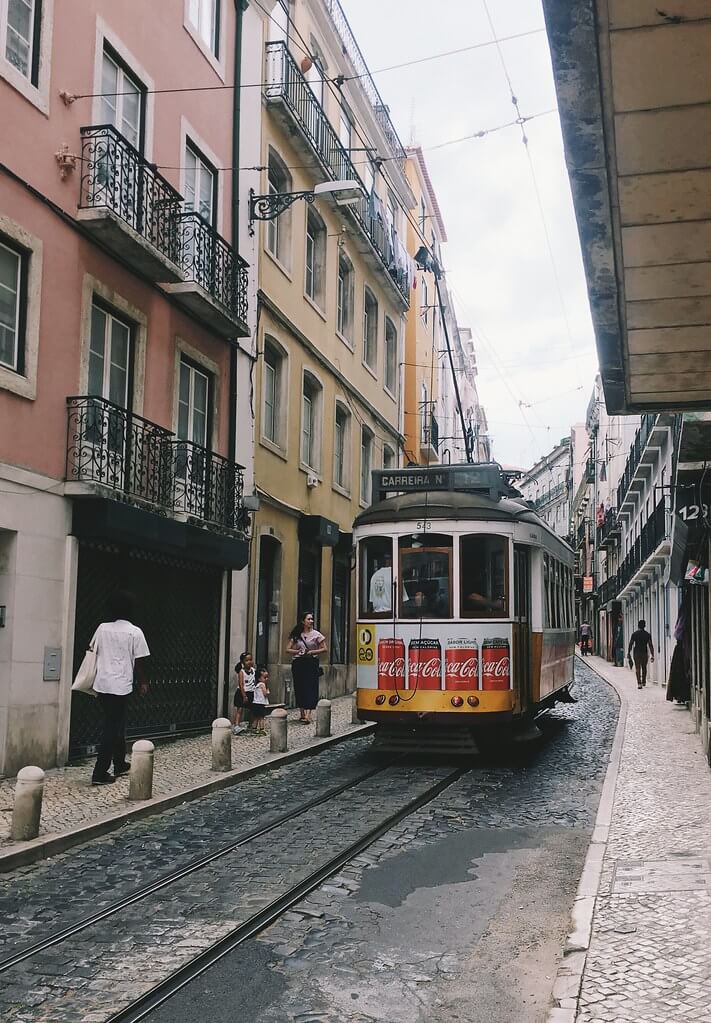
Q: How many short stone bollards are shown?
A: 5